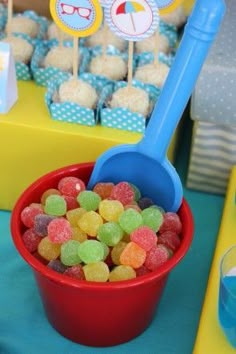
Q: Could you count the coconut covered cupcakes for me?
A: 11